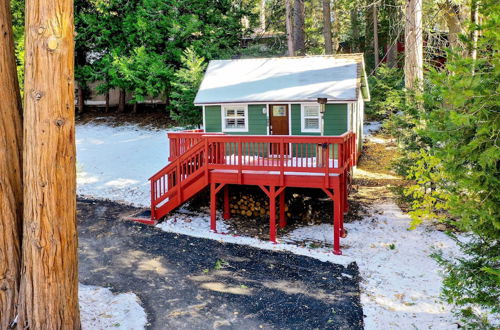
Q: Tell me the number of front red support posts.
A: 3